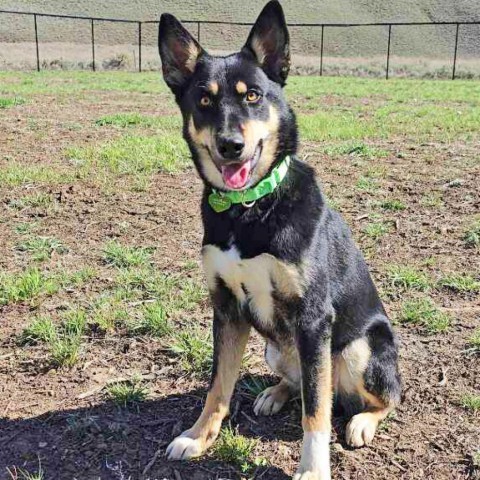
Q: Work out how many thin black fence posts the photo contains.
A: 7